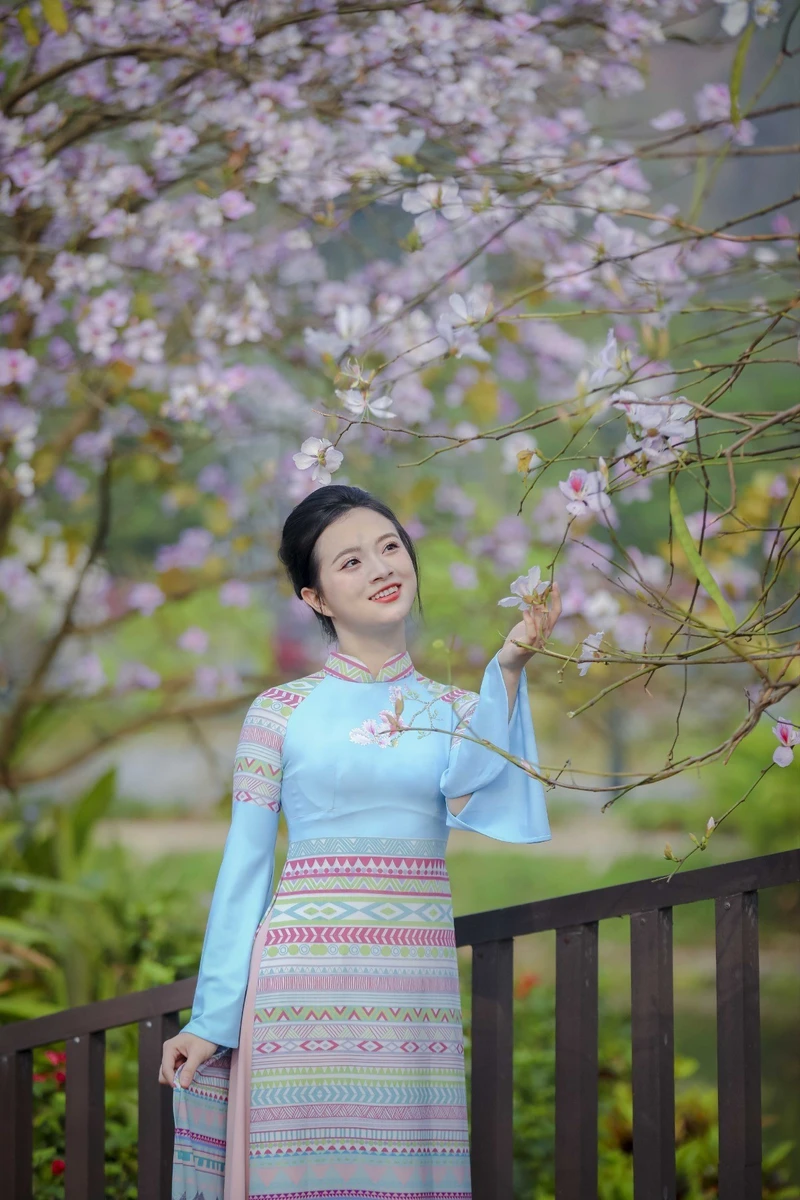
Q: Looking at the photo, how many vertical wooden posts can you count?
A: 7